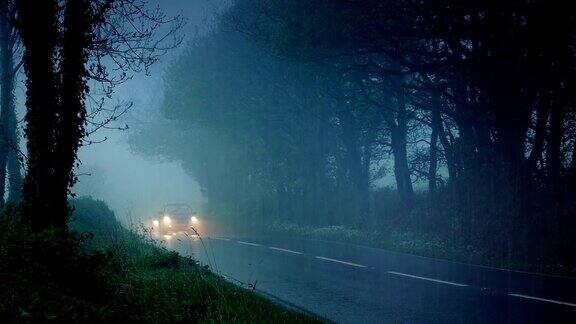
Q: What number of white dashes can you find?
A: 6